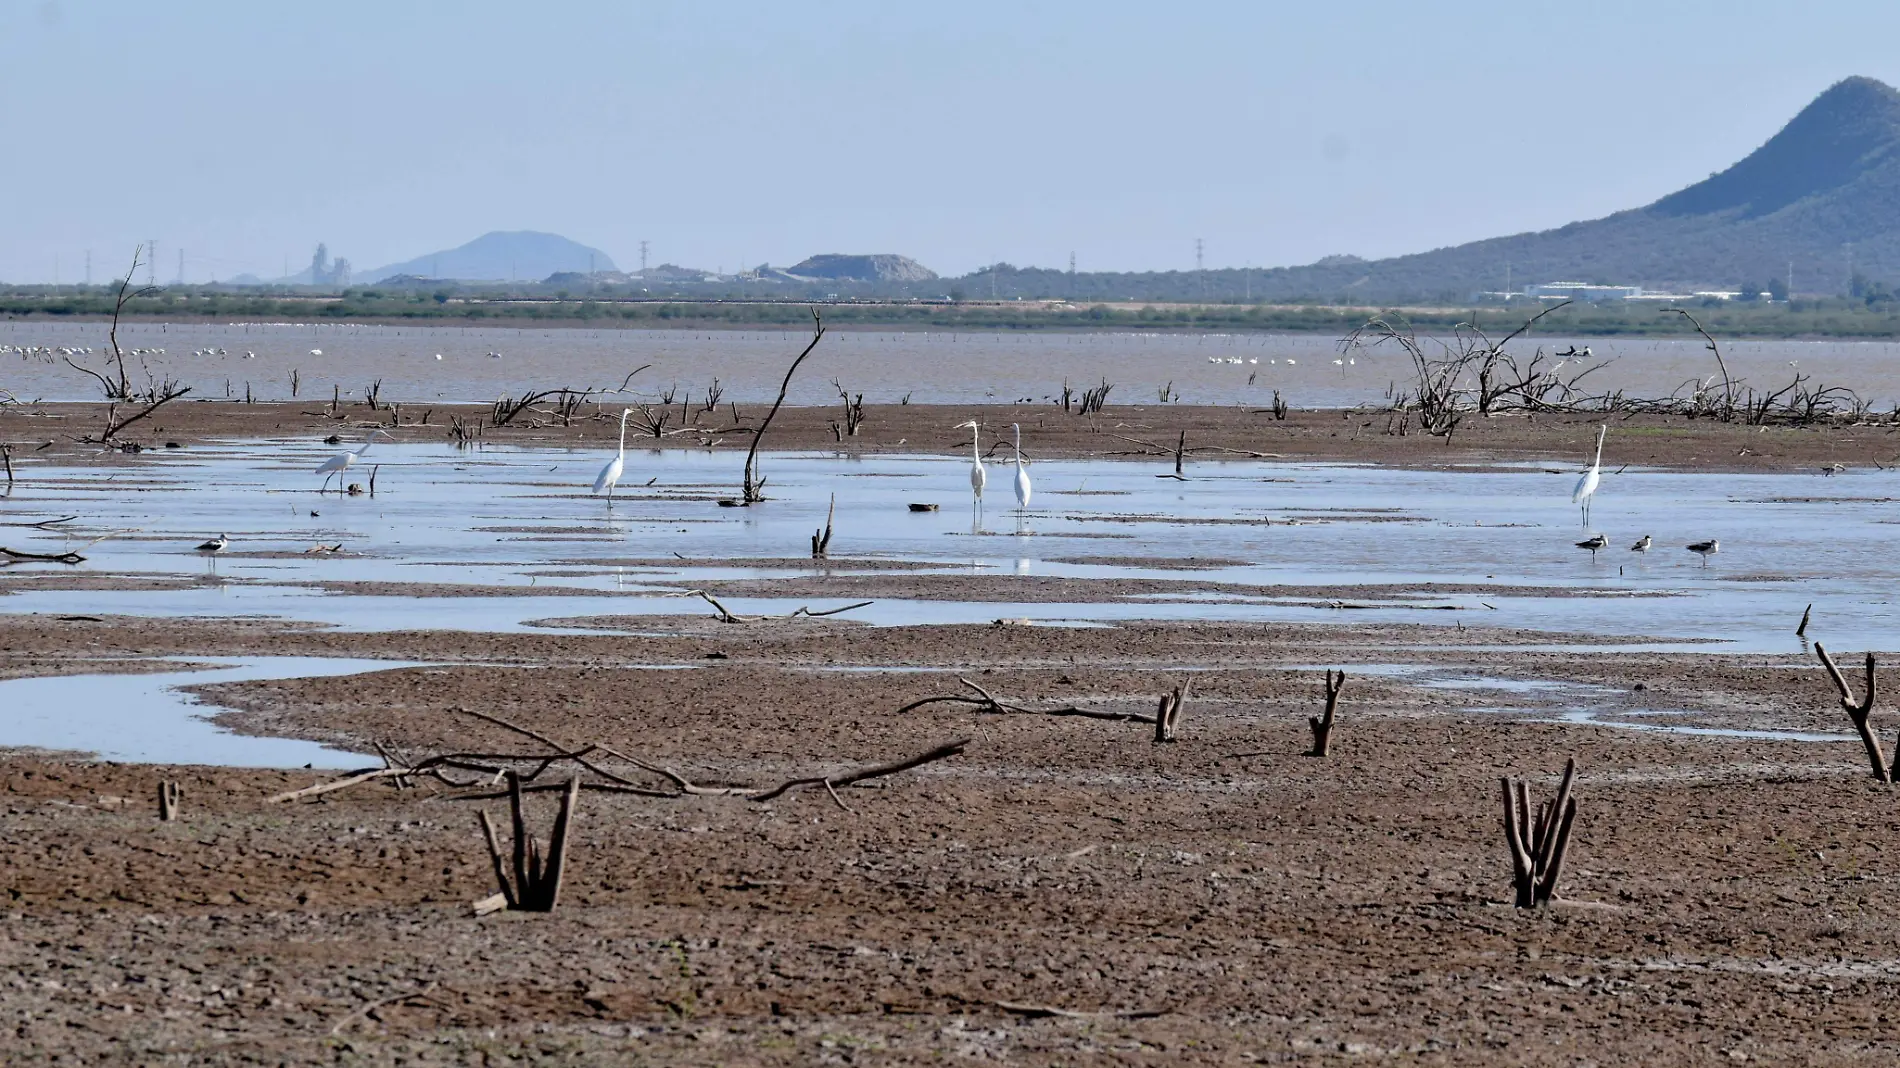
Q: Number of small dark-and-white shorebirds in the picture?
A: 4